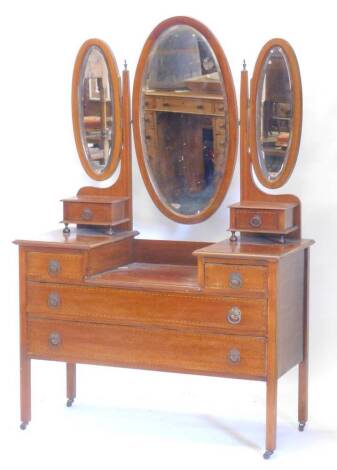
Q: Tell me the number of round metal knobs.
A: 8